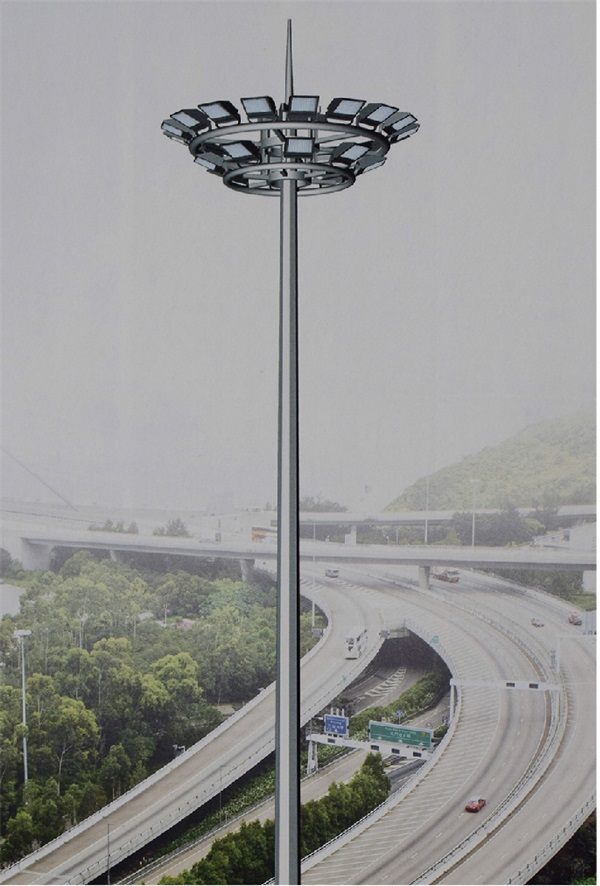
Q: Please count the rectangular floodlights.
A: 15